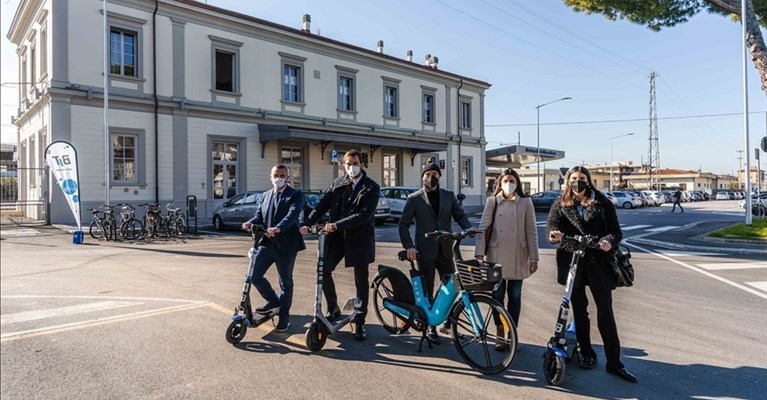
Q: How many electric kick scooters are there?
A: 3